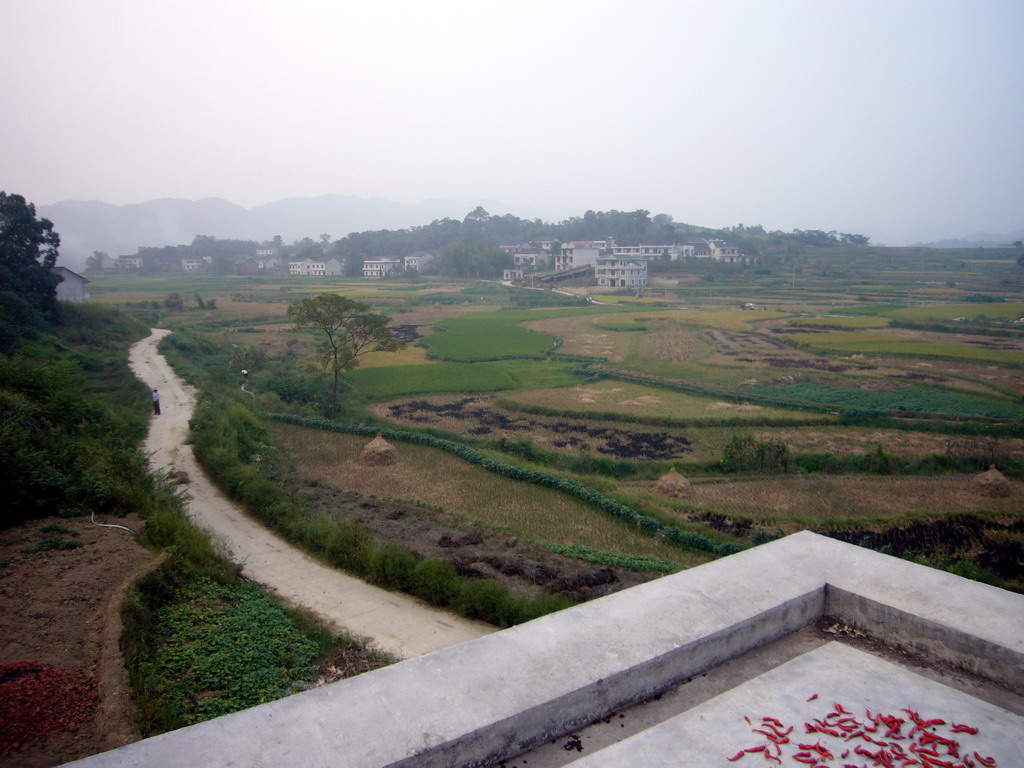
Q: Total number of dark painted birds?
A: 0